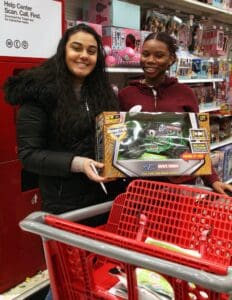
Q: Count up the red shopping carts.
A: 1